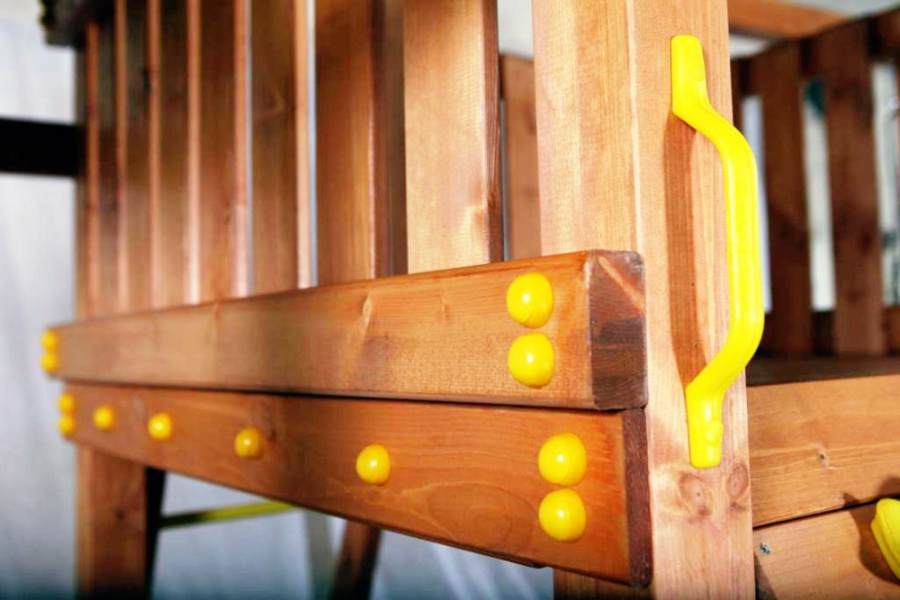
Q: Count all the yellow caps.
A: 12